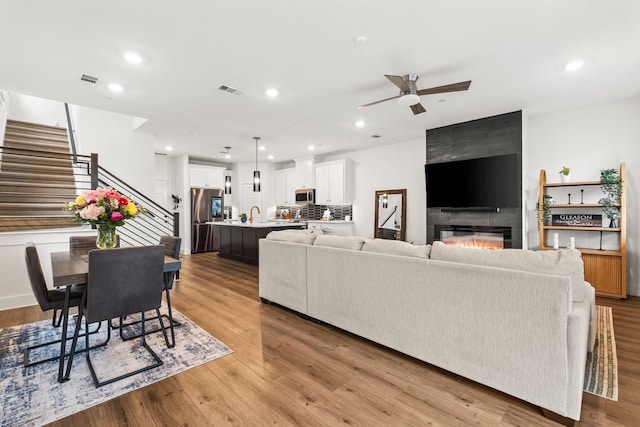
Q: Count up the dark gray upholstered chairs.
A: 4